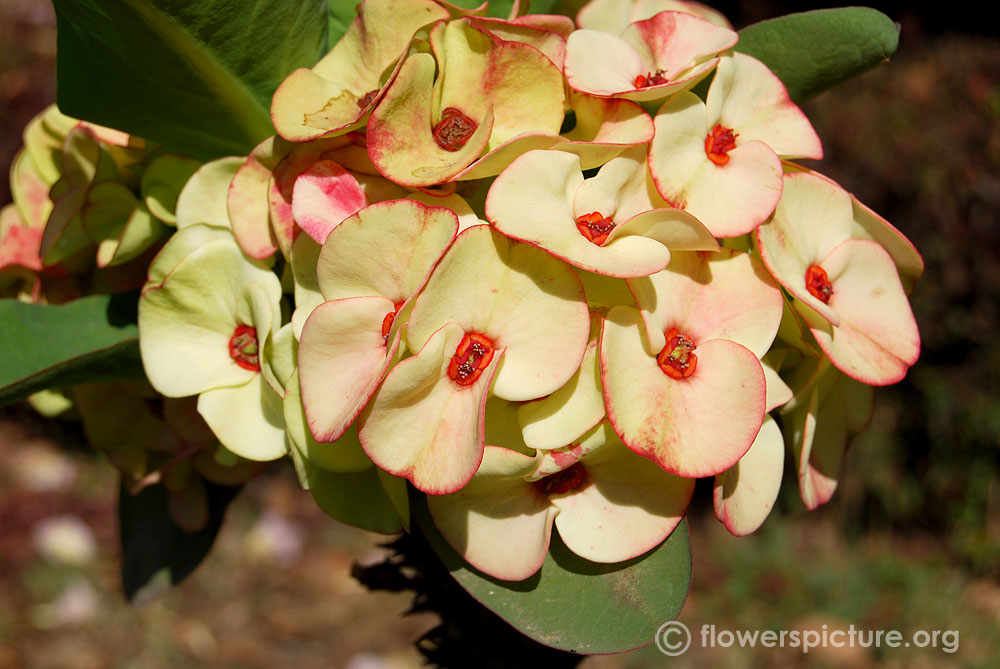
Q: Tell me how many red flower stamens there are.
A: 11